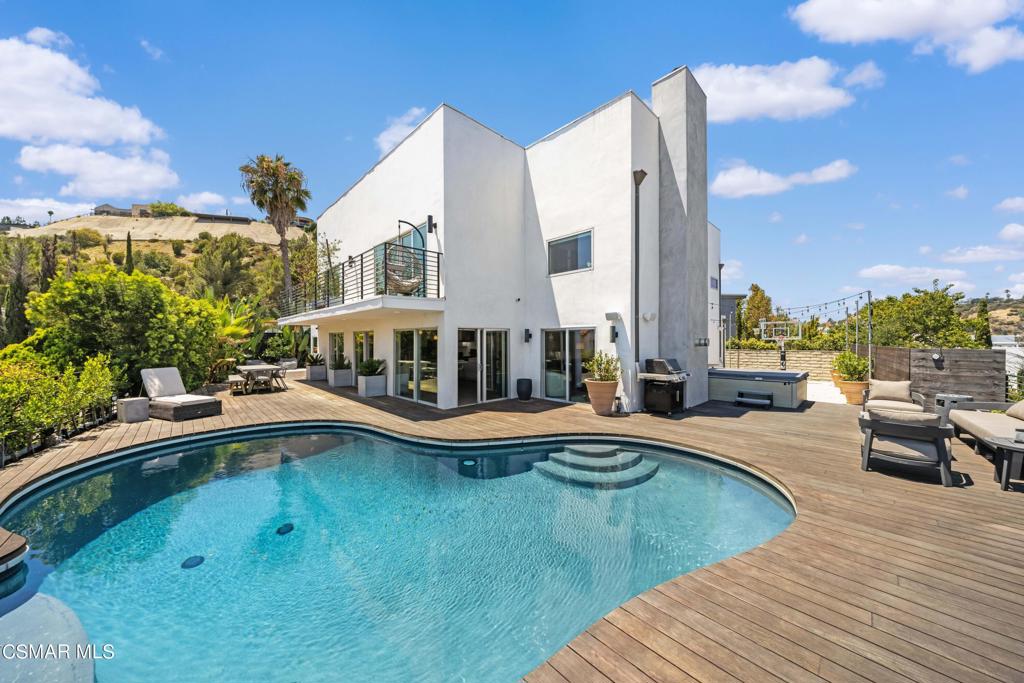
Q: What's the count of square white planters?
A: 3